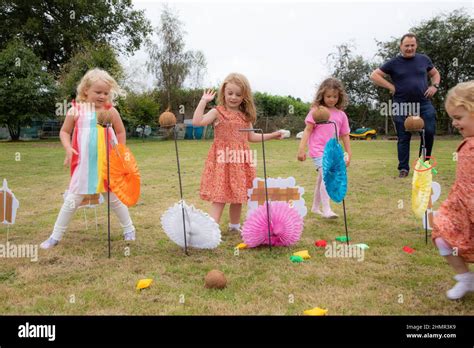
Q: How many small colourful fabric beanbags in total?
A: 9